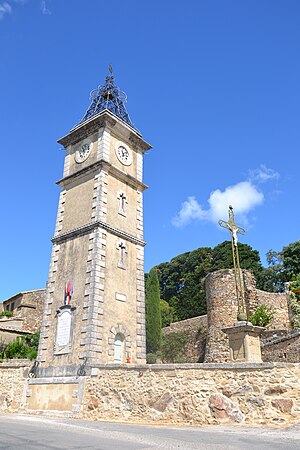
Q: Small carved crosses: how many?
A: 2